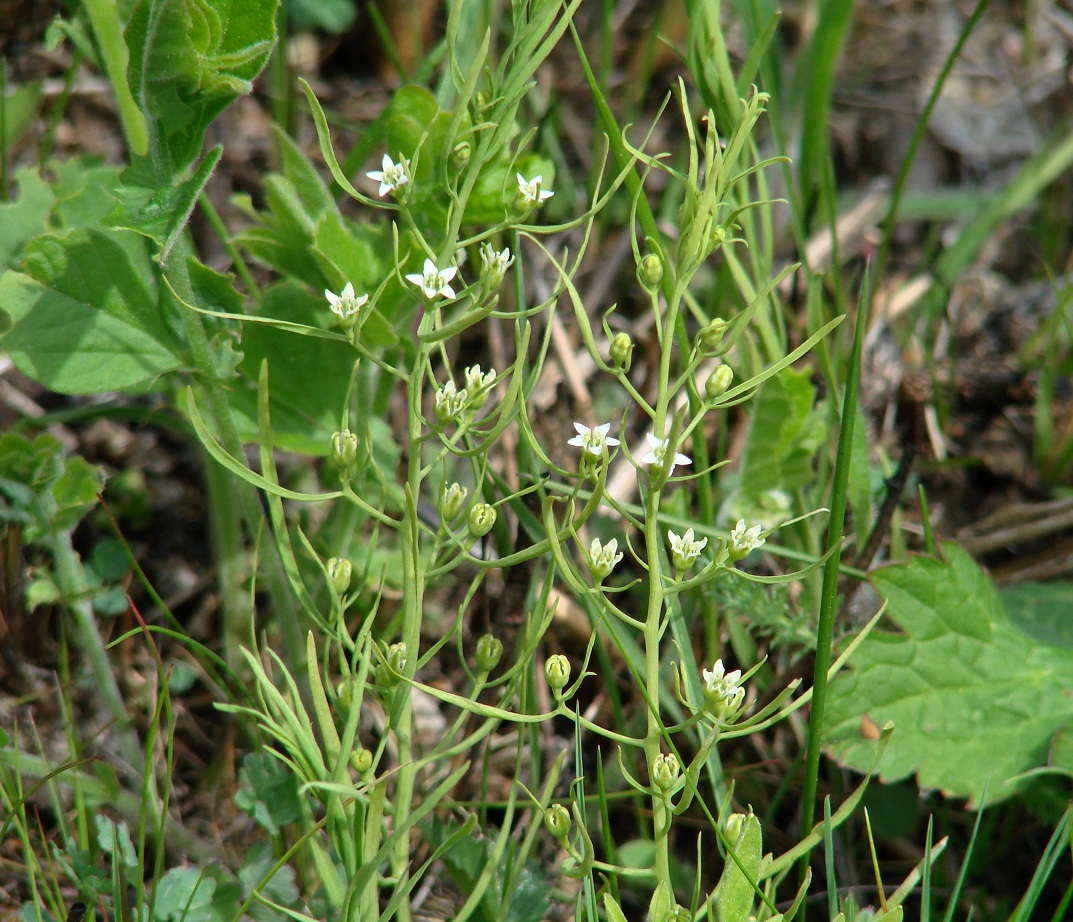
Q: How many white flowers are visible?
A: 13